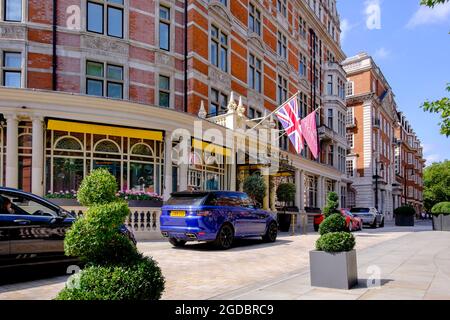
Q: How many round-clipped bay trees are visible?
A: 2